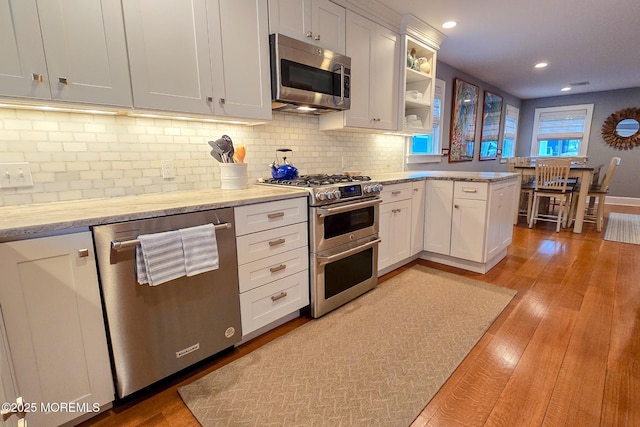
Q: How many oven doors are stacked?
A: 2